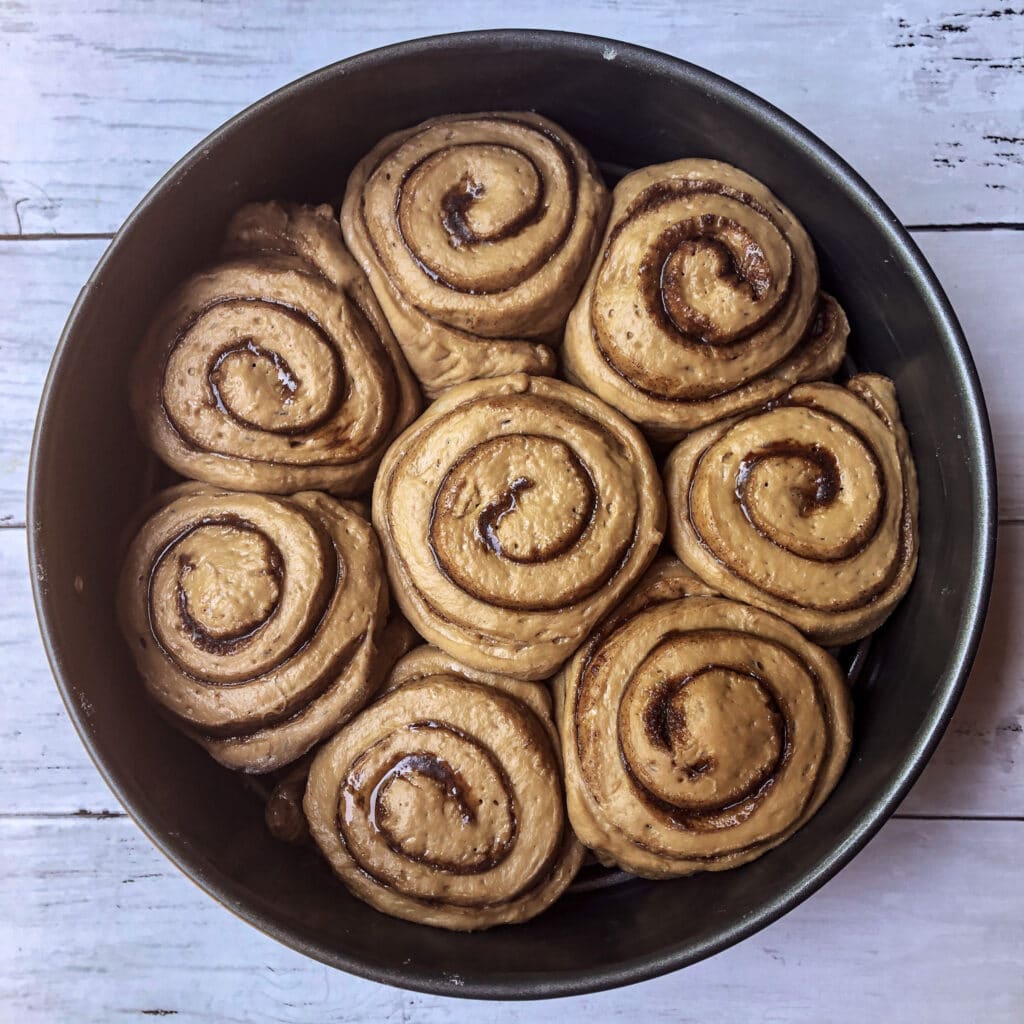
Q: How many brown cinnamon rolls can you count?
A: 8